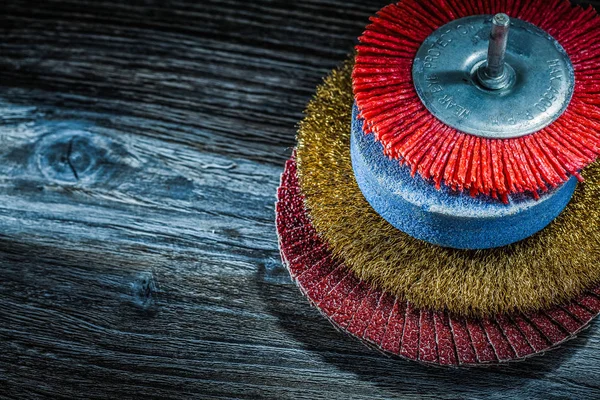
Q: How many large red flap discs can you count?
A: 1